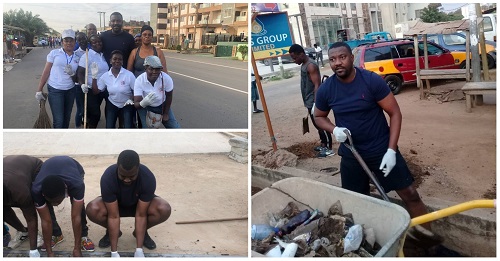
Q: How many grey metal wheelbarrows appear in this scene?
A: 1